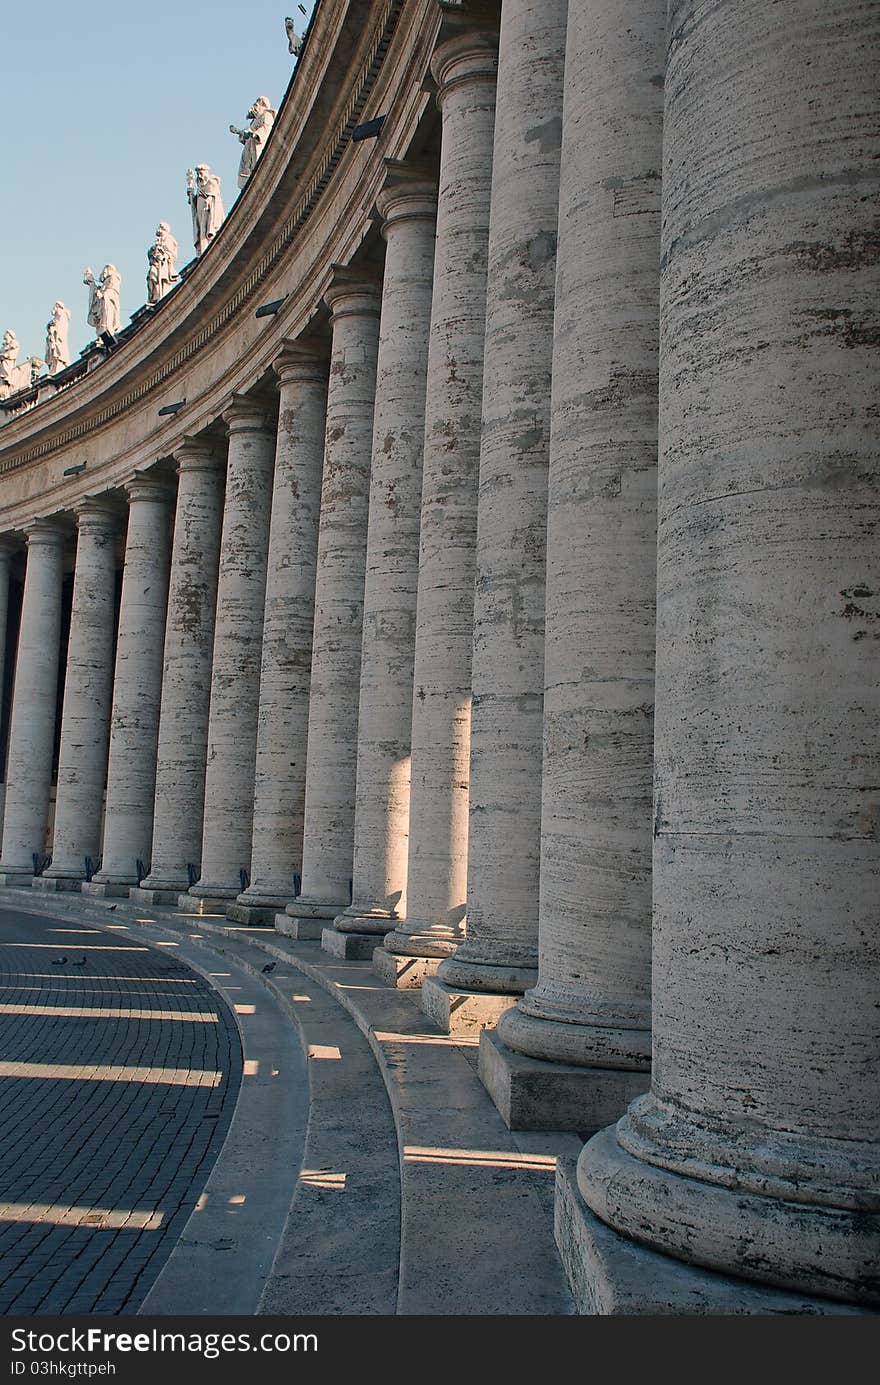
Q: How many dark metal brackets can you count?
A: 4